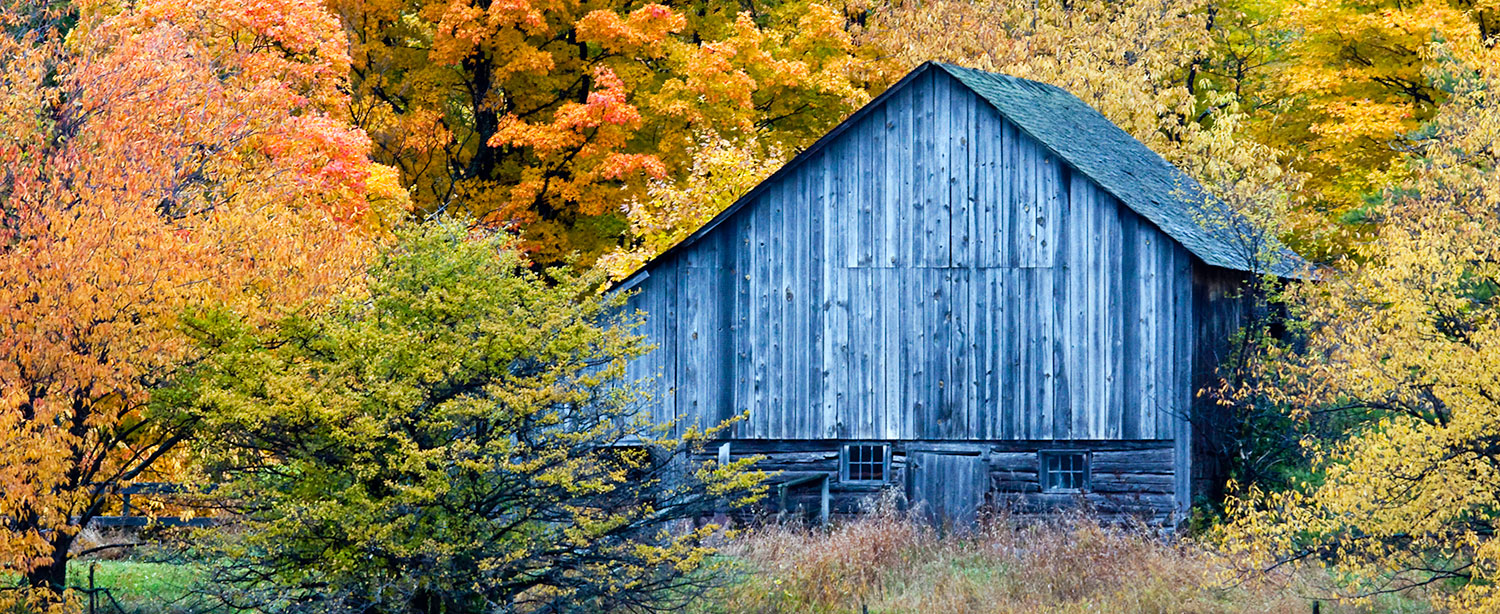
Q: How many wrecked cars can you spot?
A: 0